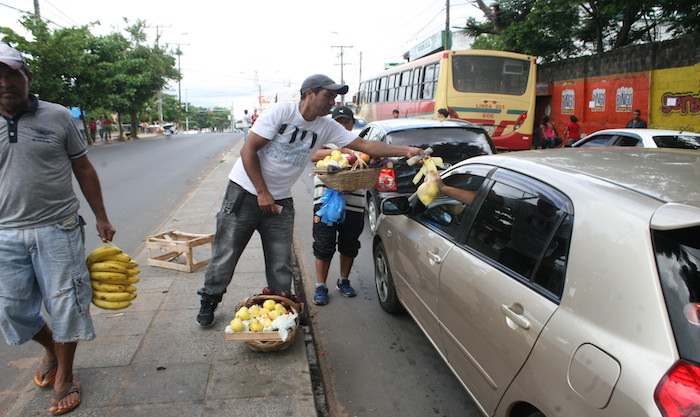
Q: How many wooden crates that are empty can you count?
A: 1